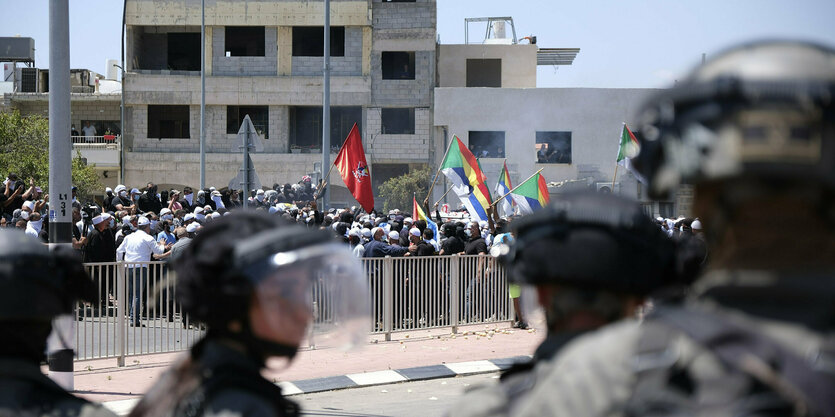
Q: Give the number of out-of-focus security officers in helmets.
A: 4